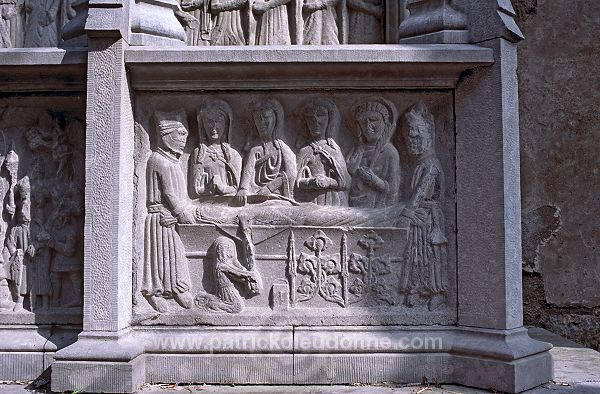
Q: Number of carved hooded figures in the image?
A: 4